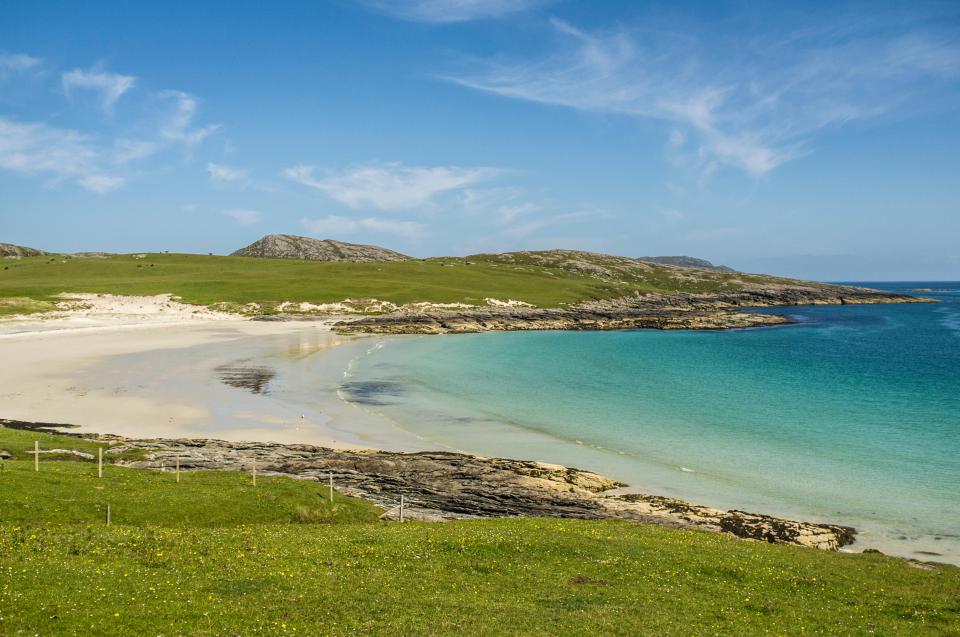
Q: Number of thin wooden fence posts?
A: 7